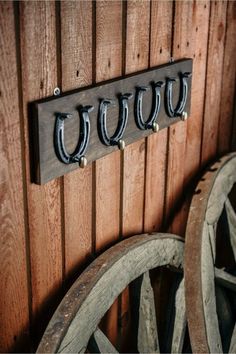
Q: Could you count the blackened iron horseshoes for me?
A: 4